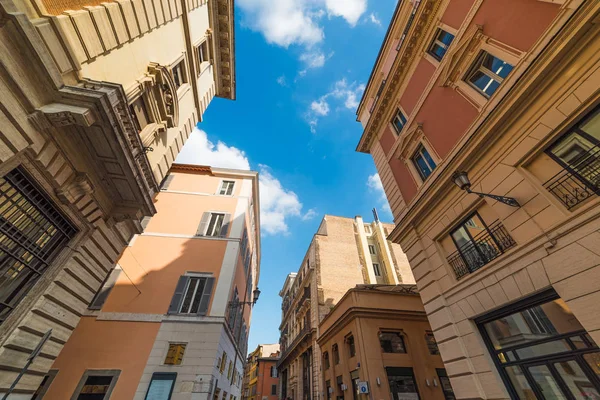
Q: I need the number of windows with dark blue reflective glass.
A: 4